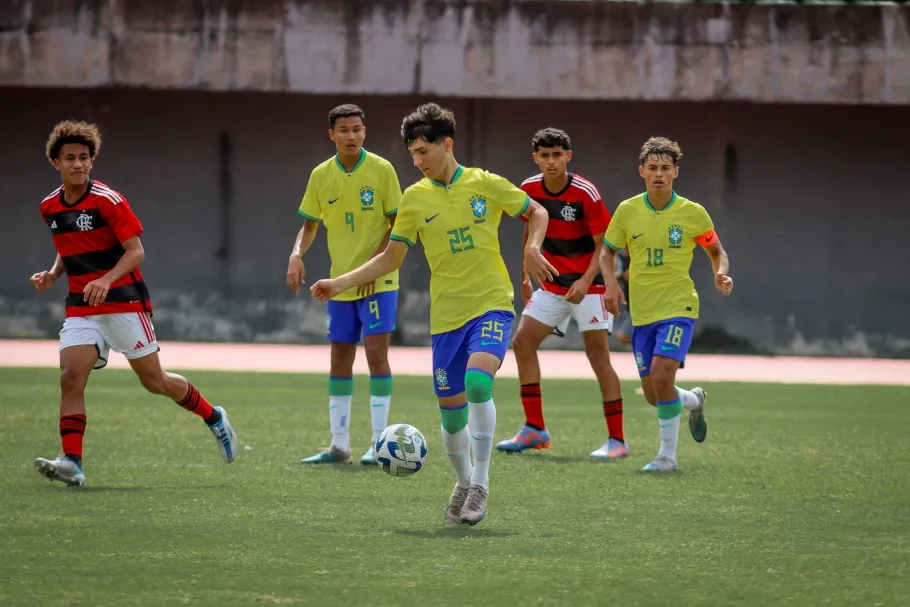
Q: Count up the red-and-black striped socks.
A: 4